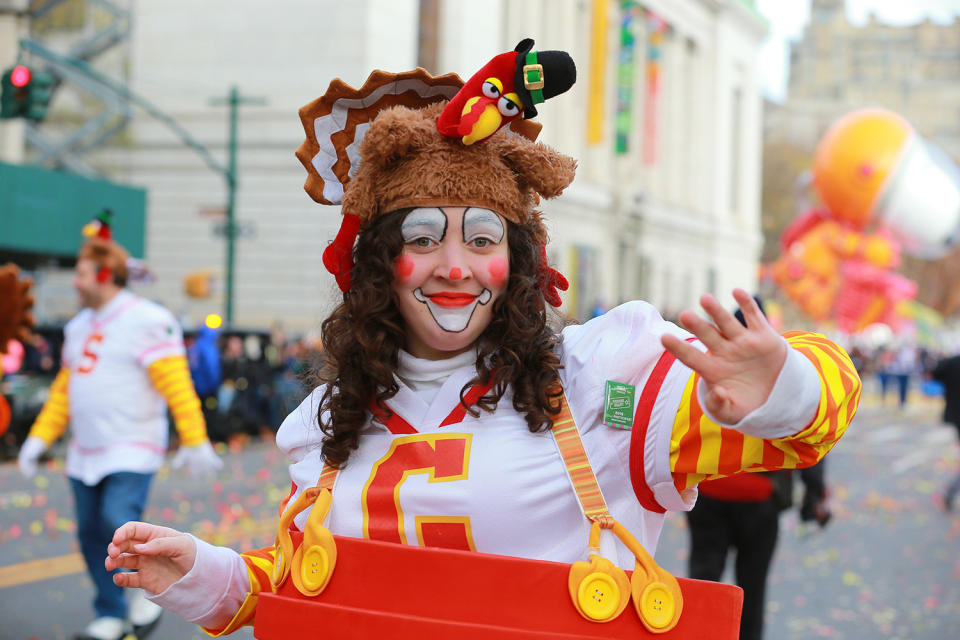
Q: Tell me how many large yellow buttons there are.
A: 4